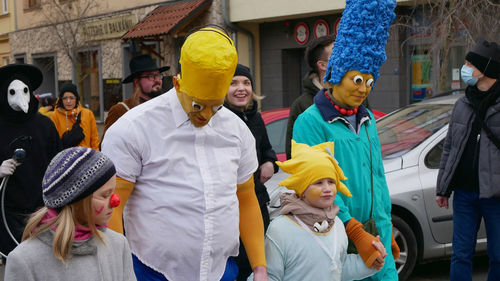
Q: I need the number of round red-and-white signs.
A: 3